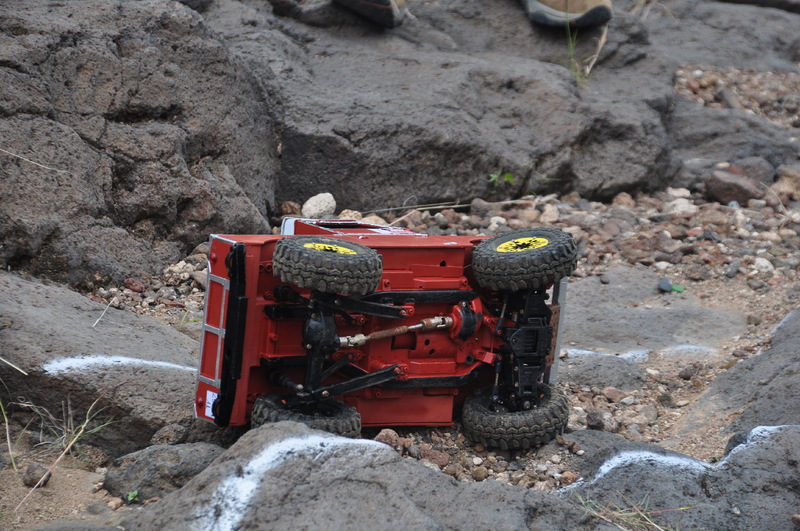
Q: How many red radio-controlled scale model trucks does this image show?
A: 1